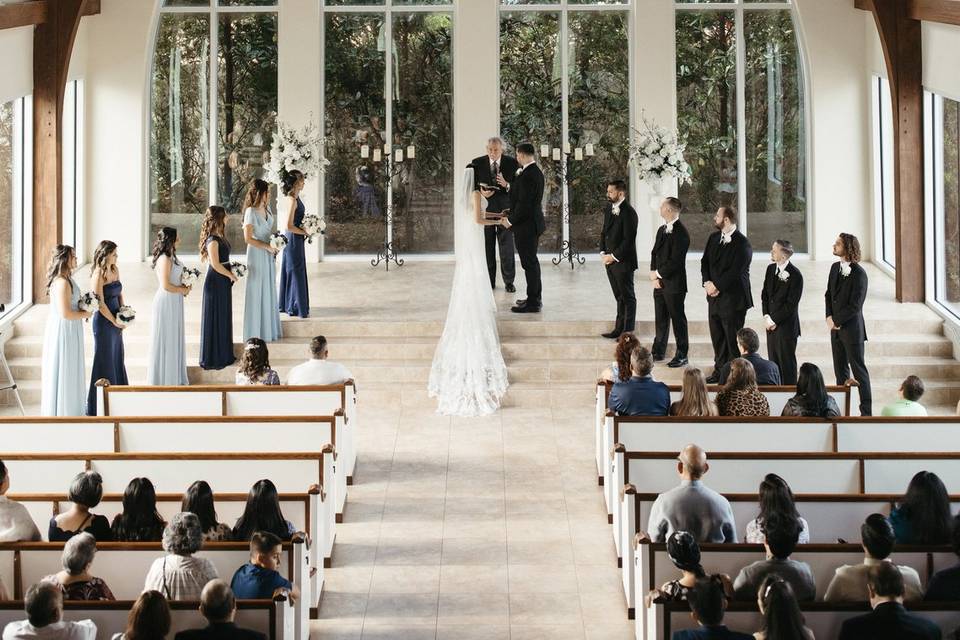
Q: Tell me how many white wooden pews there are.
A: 12